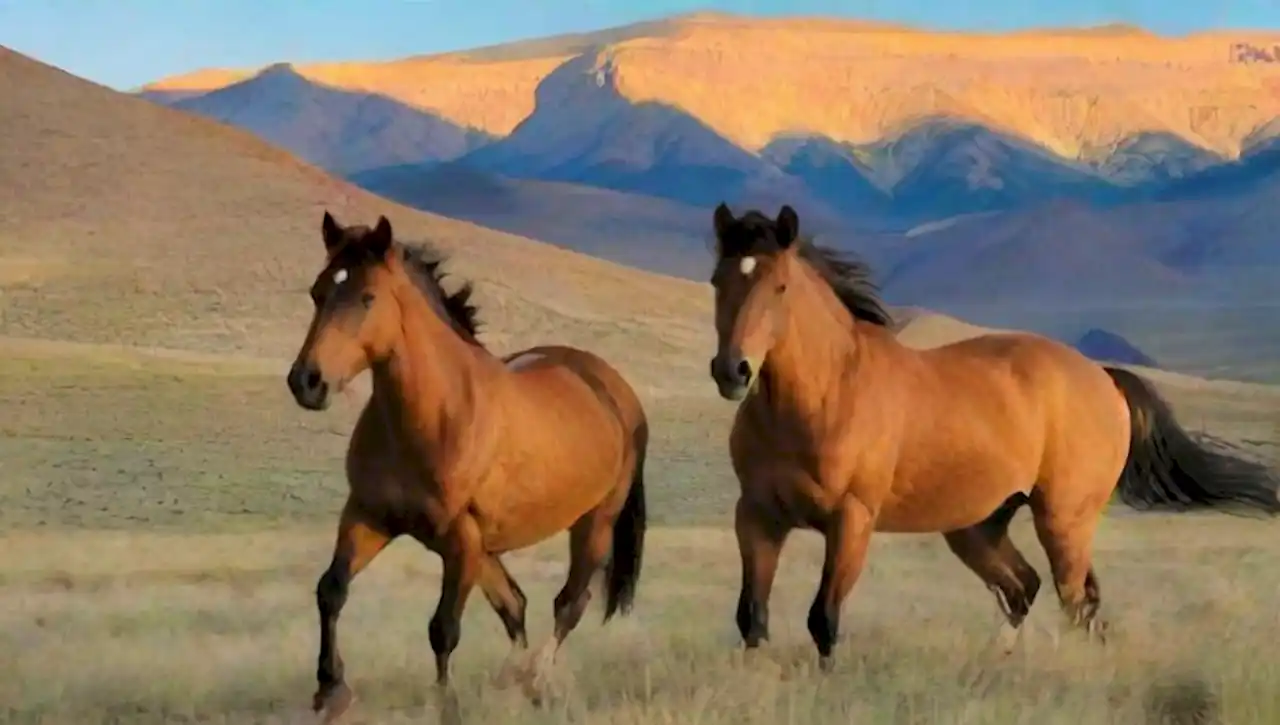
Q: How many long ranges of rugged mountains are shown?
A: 1